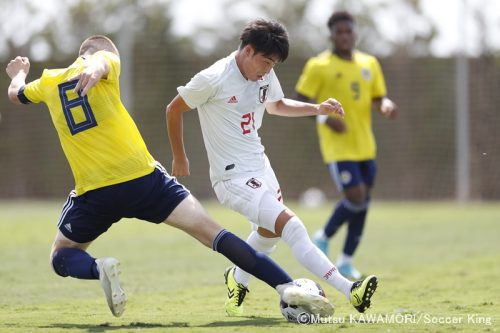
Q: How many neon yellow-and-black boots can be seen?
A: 2